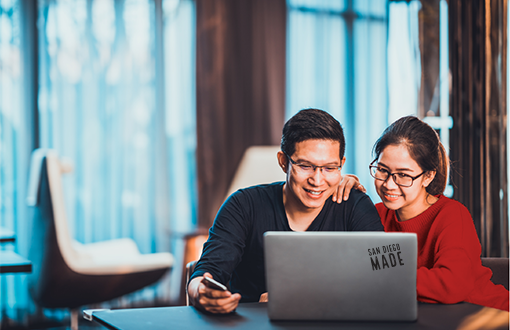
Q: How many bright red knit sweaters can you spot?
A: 1